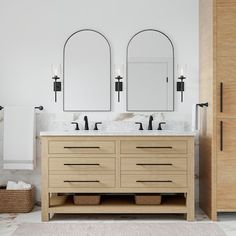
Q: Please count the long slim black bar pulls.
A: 8